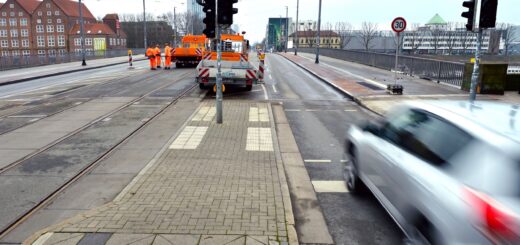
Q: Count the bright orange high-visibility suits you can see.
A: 3